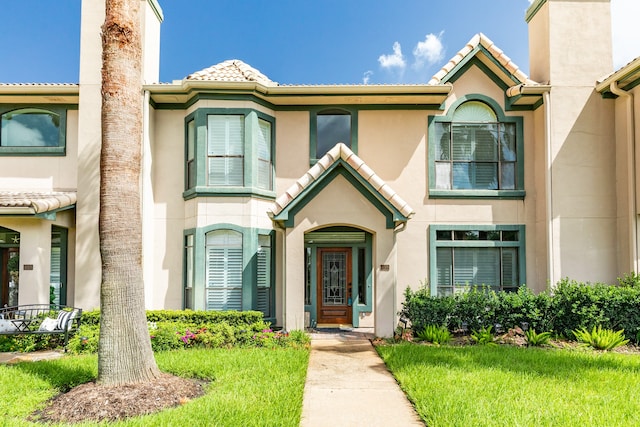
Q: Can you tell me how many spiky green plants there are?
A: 4